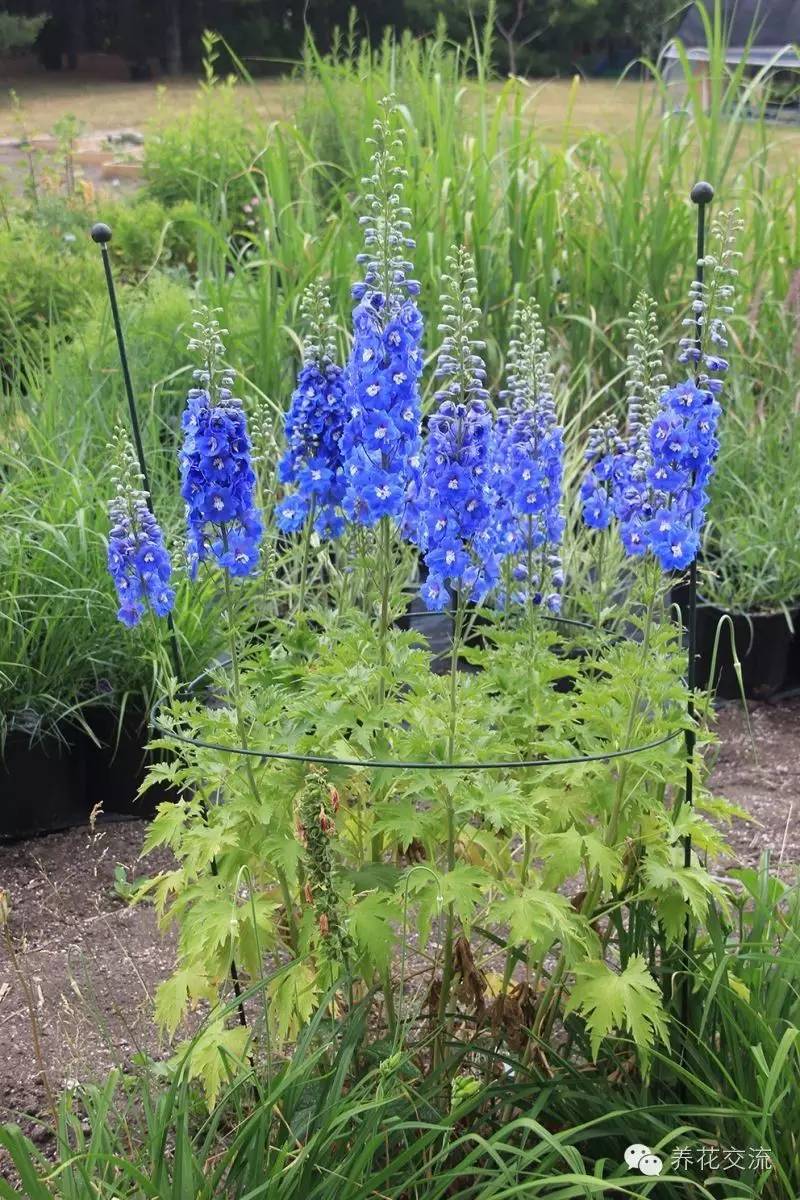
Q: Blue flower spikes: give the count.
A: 9